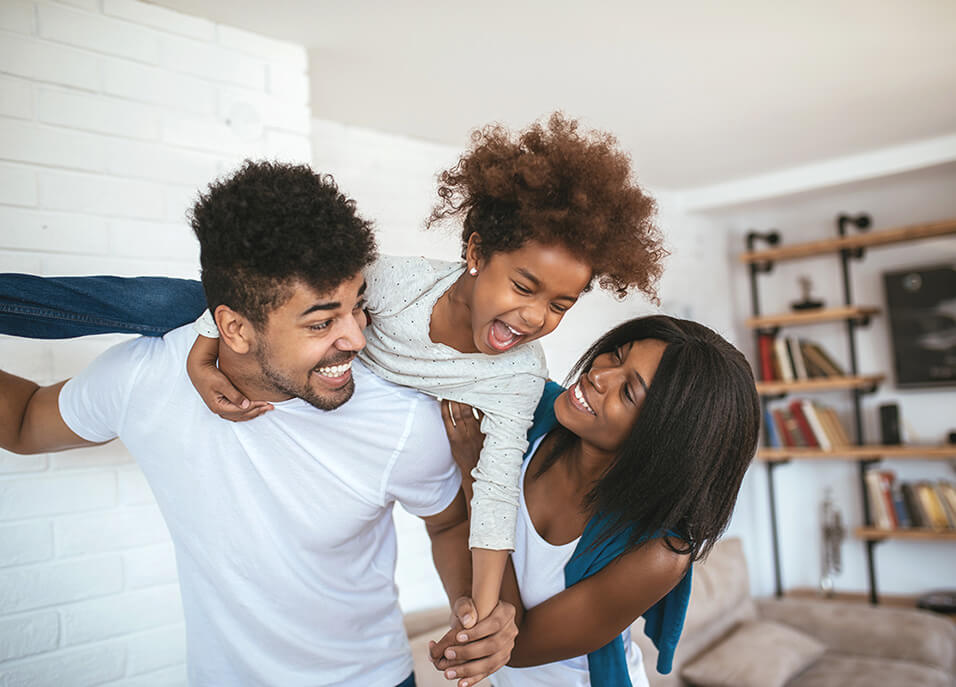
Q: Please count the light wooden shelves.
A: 5